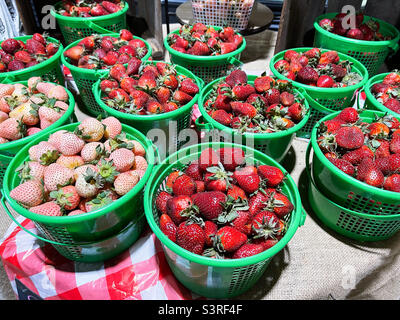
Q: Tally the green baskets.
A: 13